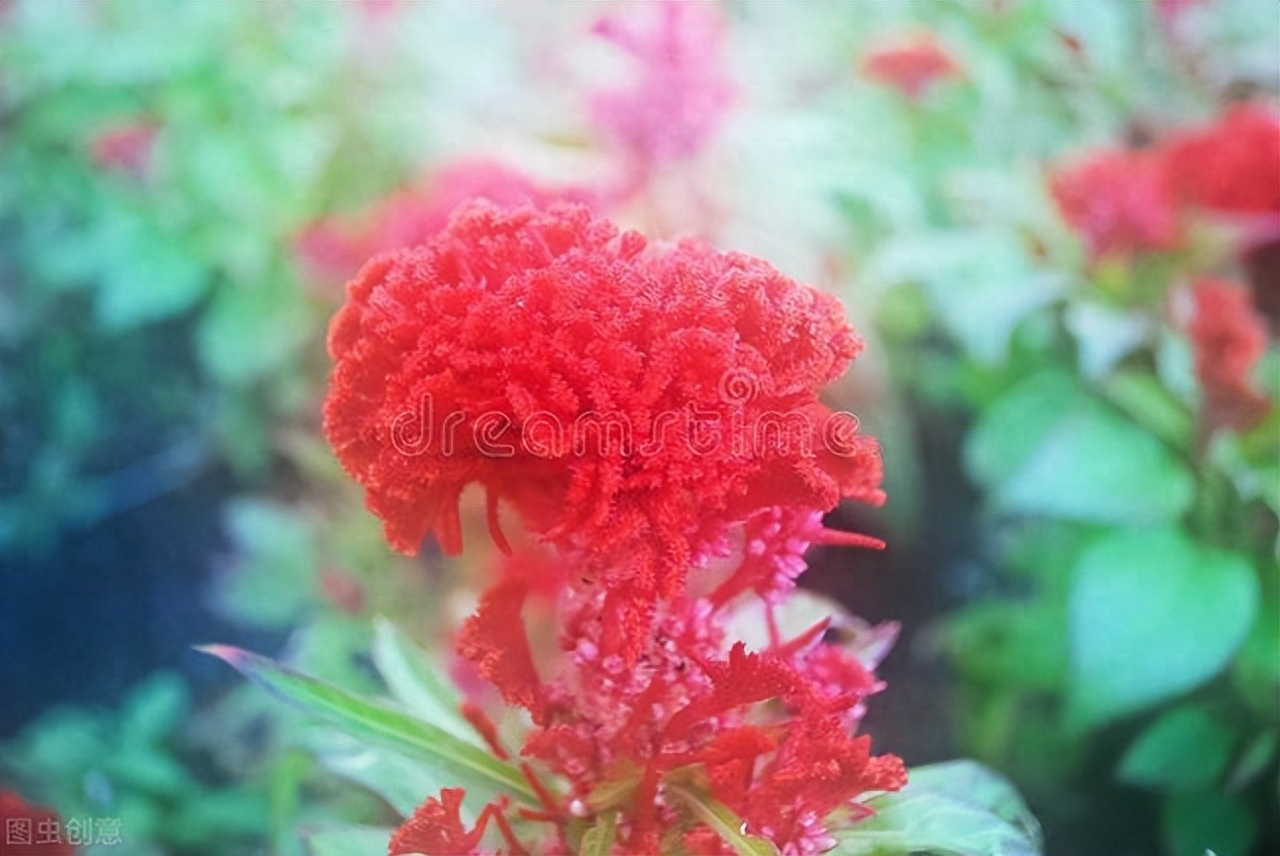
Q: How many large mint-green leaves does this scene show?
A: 2